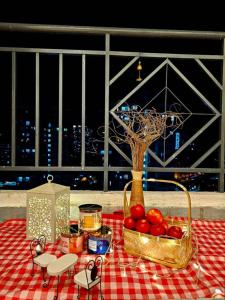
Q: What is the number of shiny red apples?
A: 7